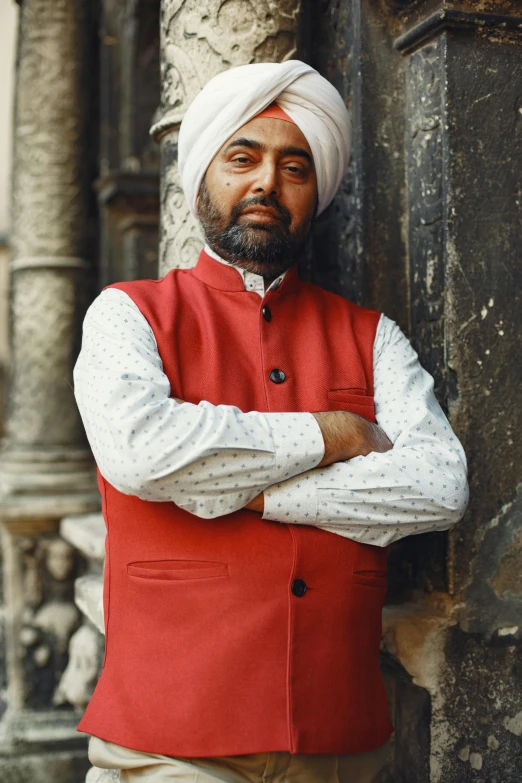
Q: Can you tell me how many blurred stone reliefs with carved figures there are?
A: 1